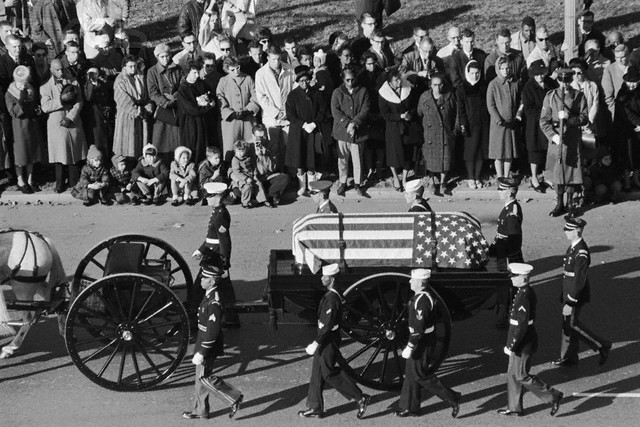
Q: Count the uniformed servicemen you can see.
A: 10